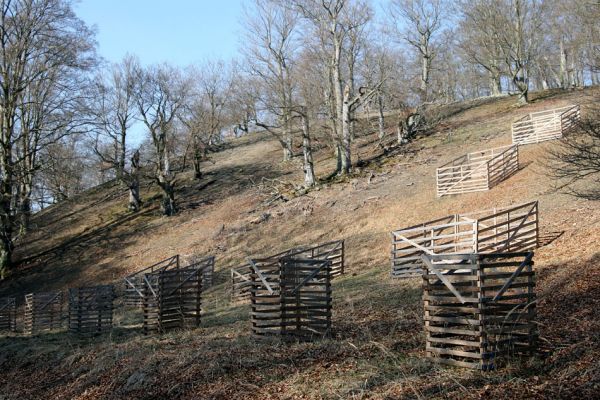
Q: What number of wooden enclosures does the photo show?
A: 11